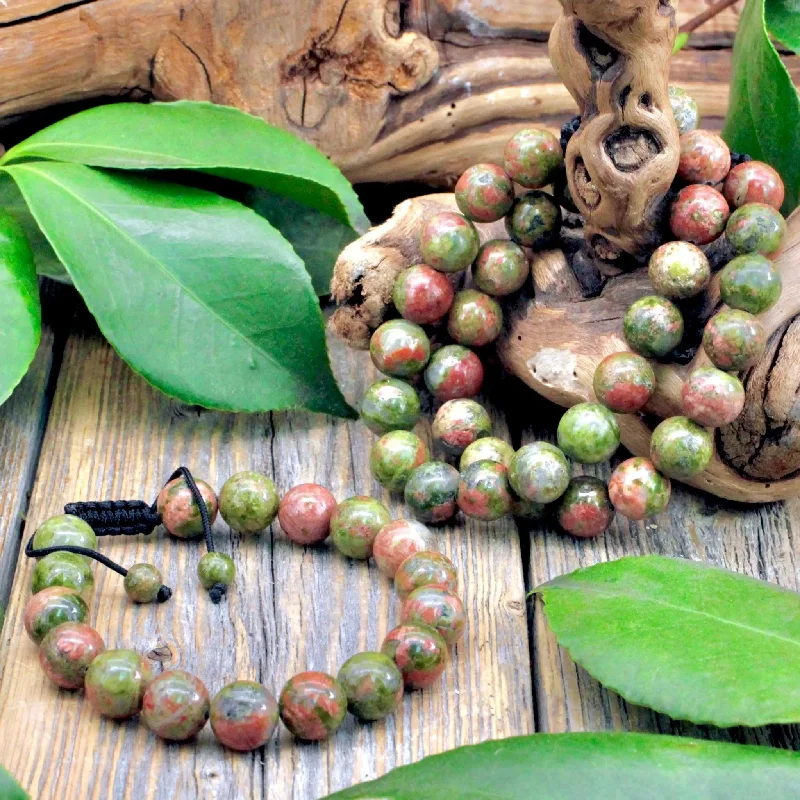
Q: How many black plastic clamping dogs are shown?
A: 0